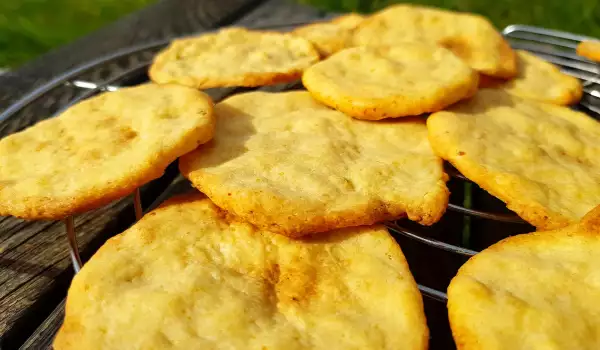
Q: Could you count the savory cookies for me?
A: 11